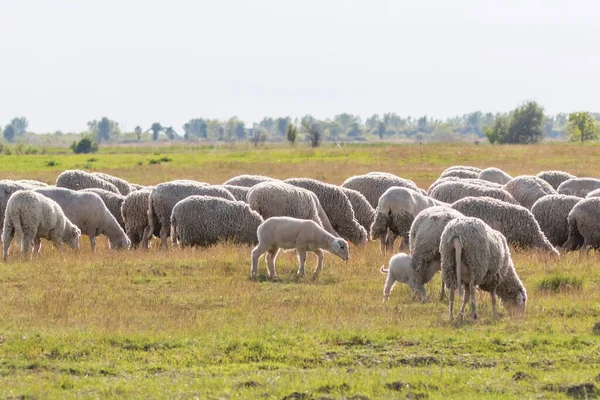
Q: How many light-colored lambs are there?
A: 2